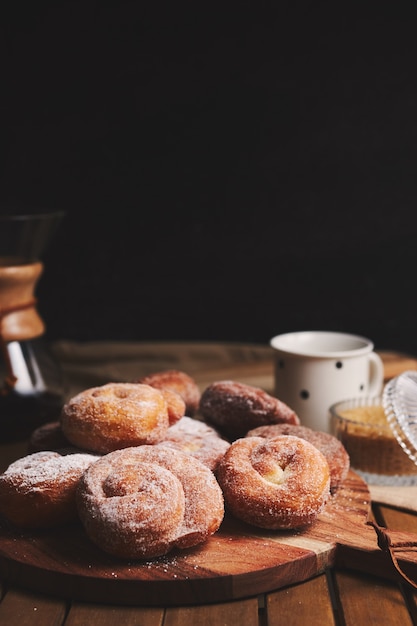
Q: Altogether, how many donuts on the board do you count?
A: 9